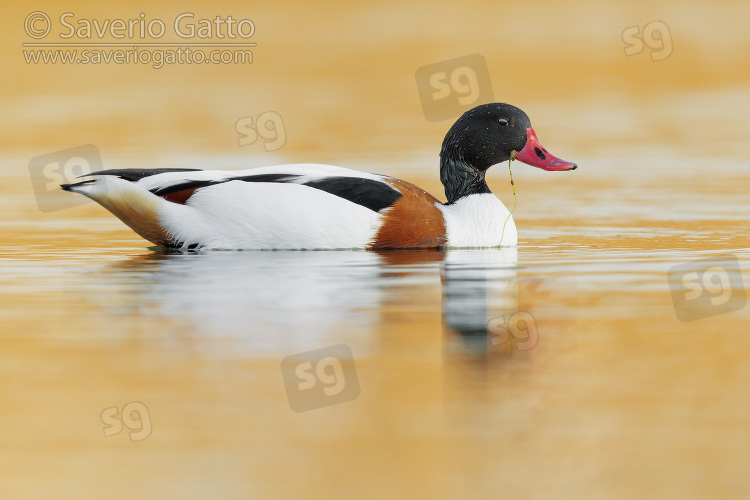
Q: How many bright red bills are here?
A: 1